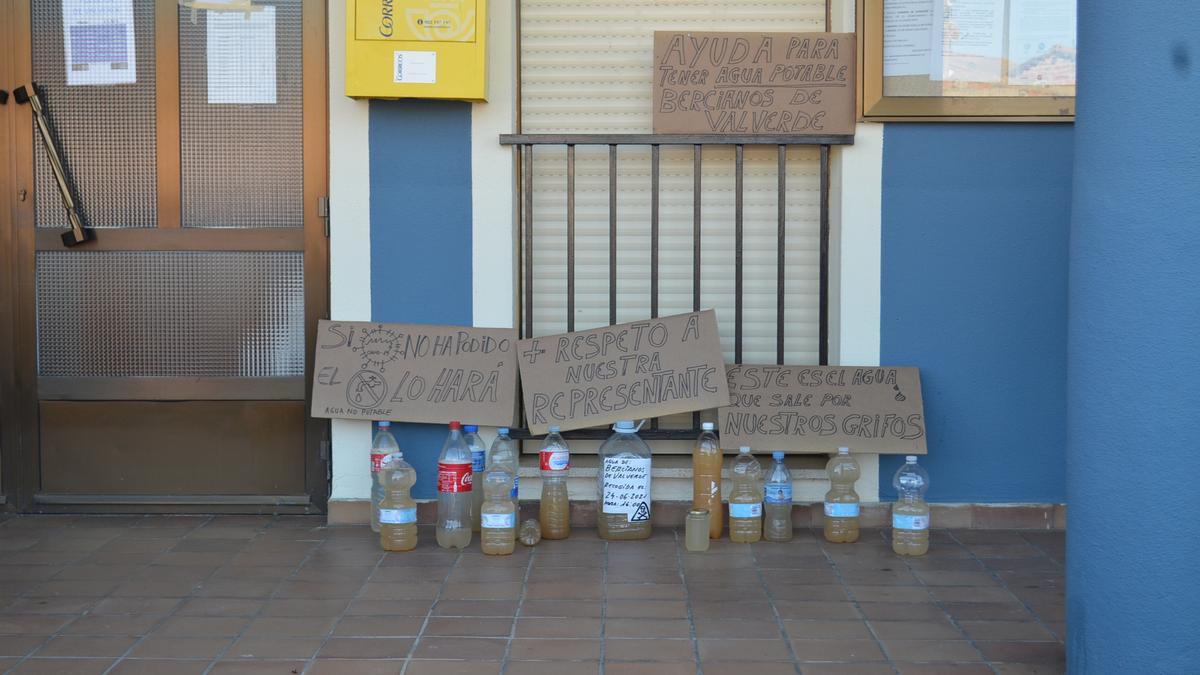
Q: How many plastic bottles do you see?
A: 14